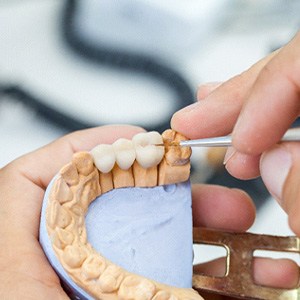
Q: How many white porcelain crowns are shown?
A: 3